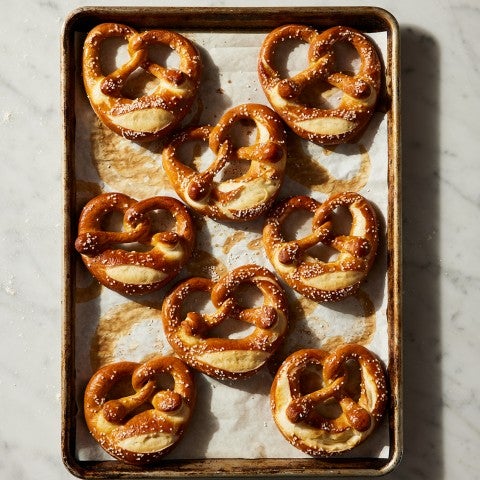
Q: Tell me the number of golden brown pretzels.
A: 8